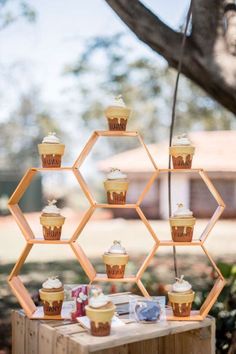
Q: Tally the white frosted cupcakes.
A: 10